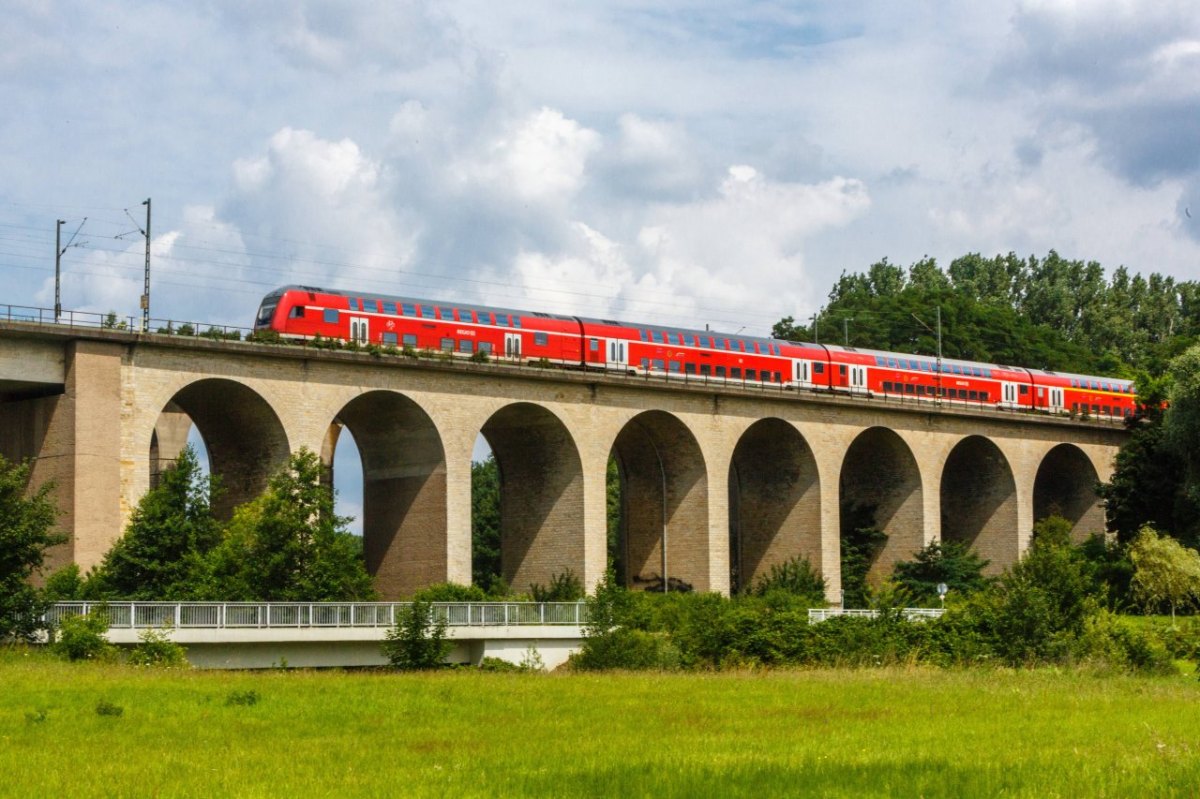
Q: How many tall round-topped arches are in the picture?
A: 8